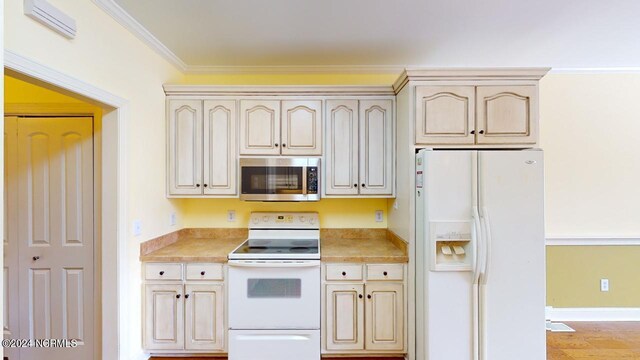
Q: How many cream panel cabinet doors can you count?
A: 12